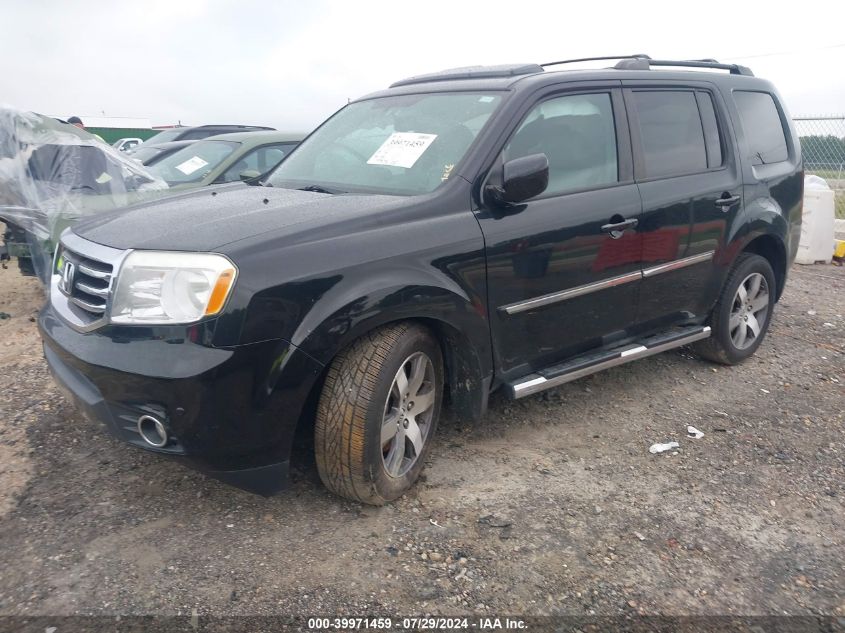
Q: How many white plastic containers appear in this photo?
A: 1